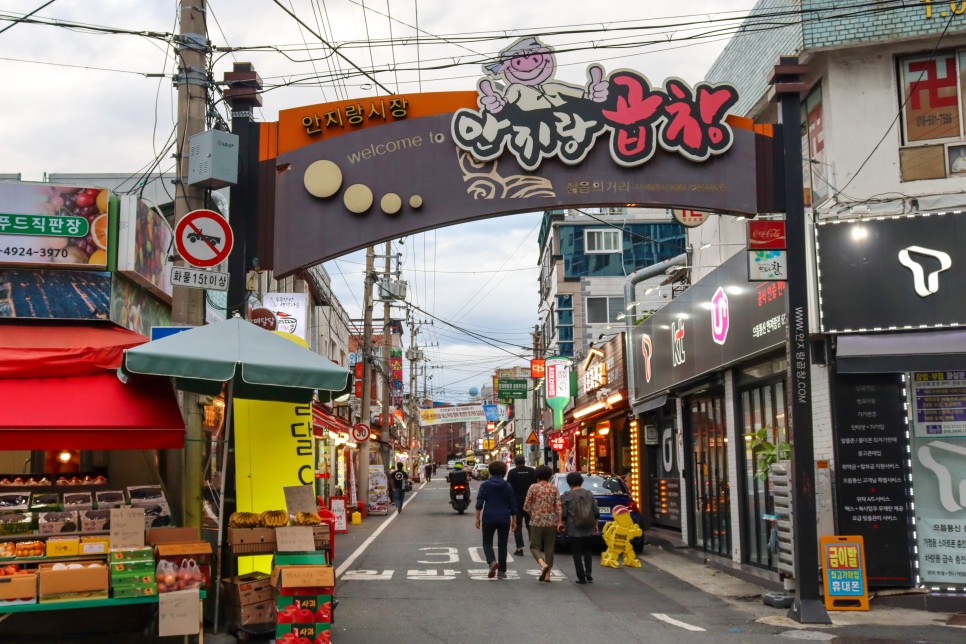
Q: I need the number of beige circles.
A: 4